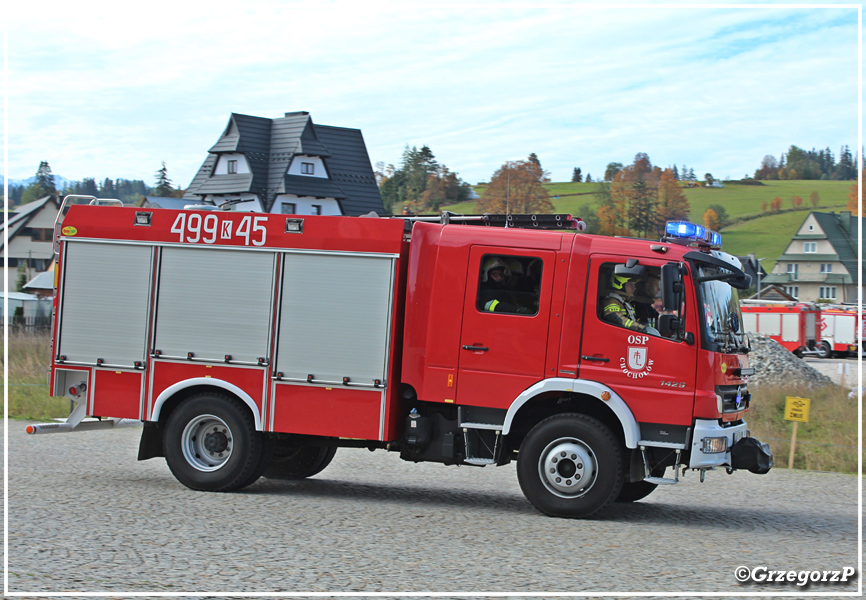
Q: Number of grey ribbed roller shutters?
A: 3